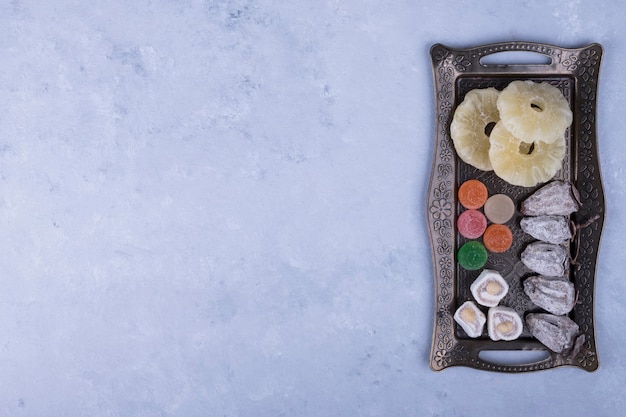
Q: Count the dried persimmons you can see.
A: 5